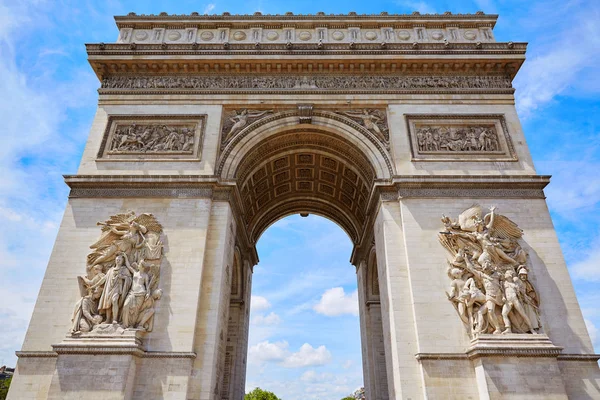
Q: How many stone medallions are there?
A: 11